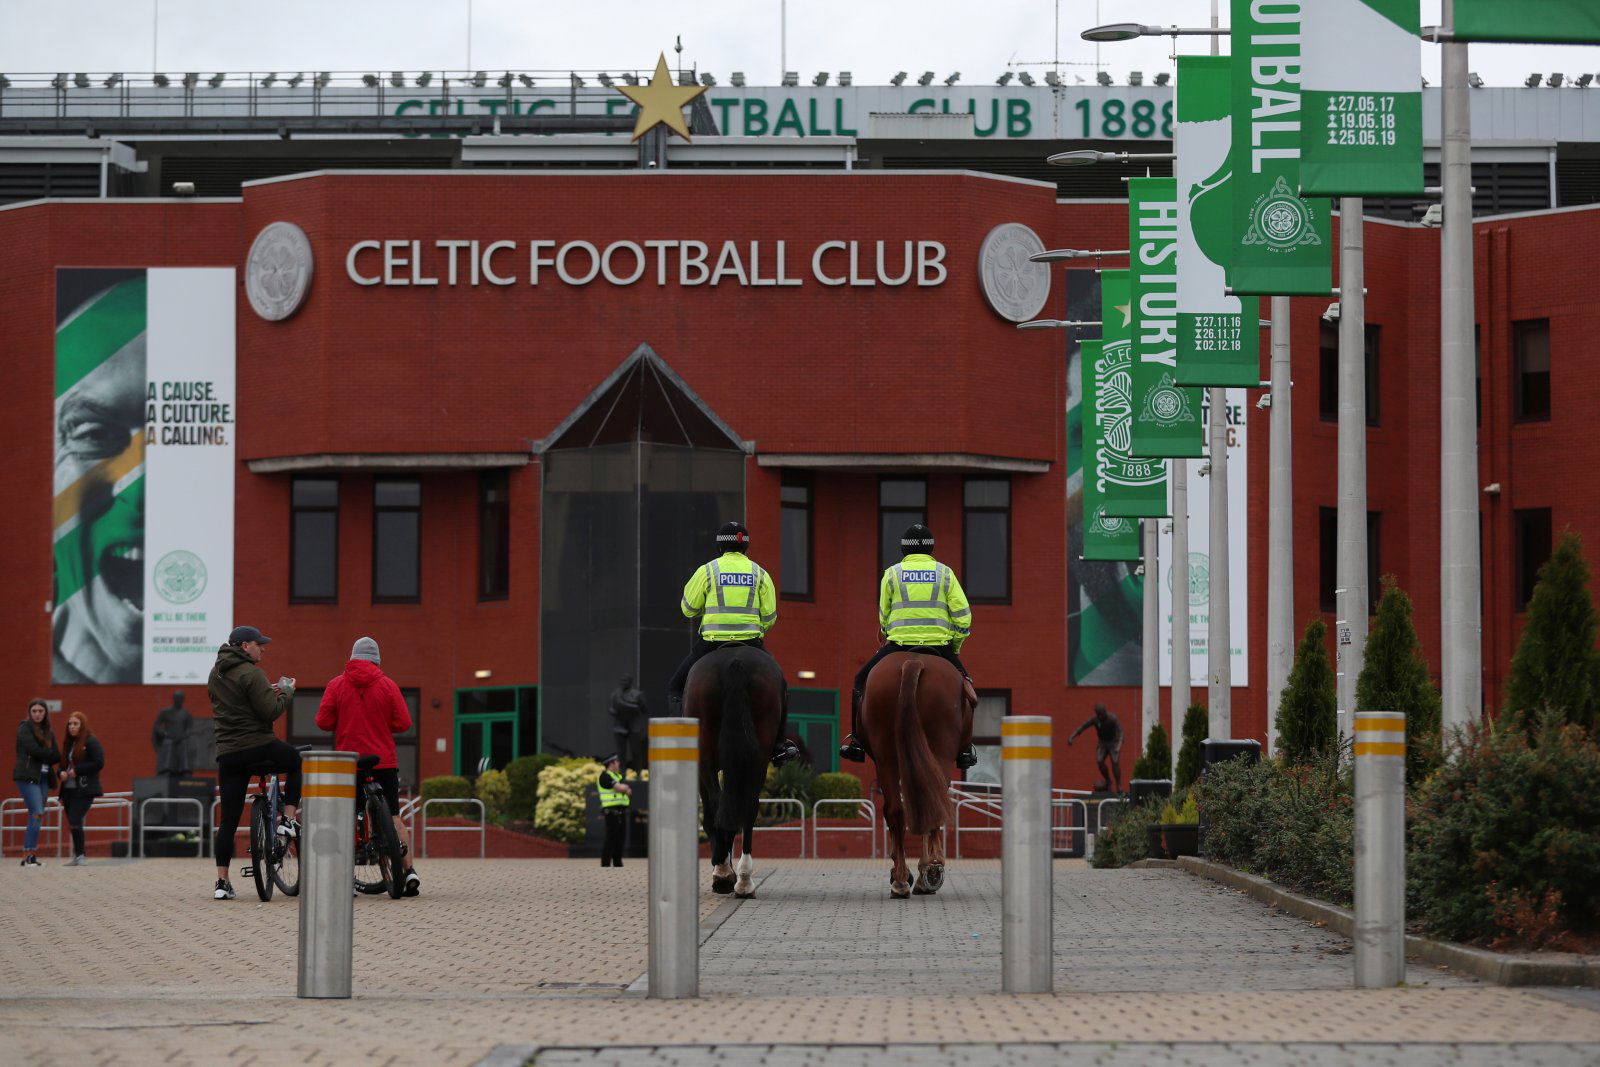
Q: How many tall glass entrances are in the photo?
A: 1